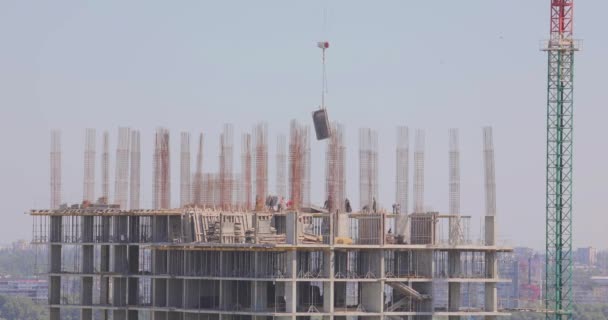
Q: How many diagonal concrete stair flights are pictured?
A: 2